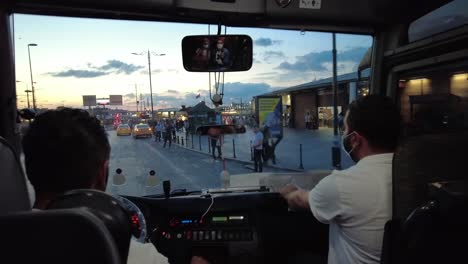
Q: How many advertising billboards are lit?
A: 1